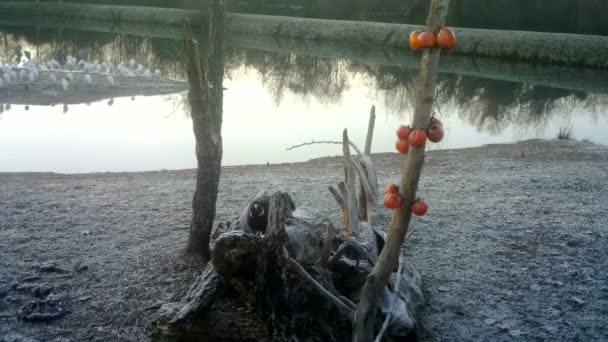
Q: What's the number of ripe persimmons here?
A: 11